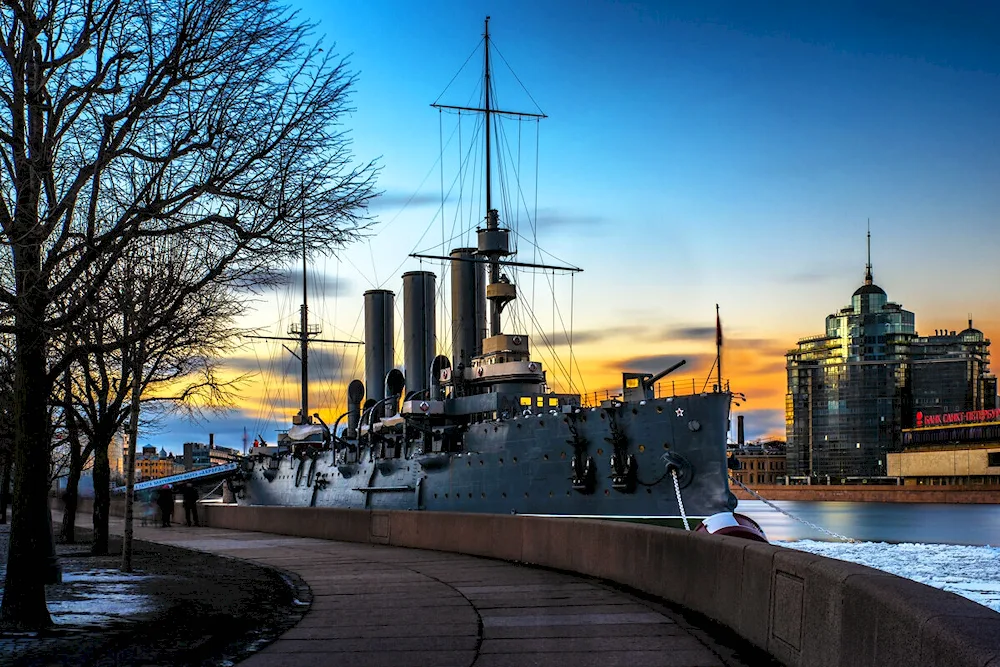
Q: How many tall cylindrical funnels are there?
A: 3